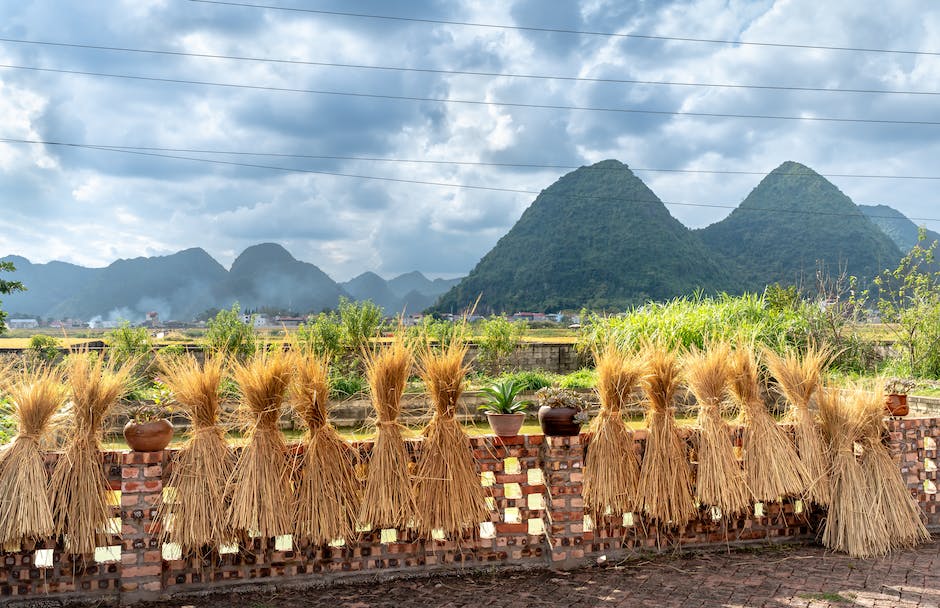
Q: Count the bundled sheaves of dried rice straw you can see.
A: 14